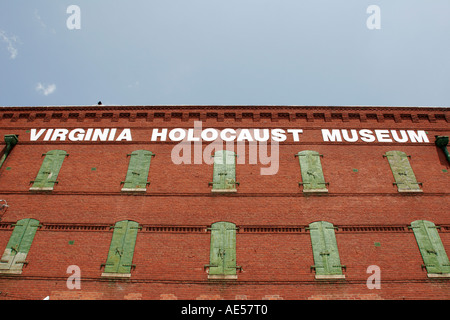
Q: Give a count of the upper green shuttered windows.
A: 5